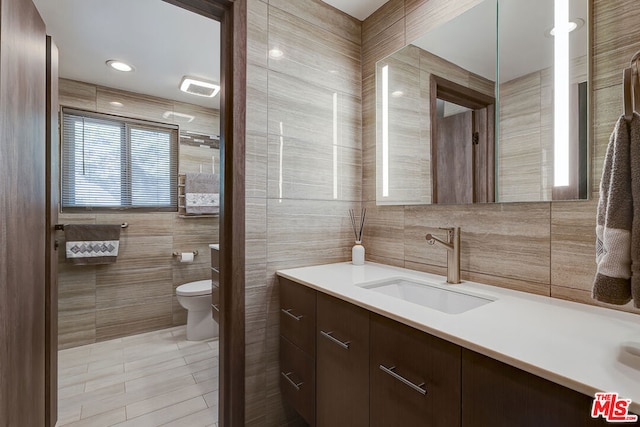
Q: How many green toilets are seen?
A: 0